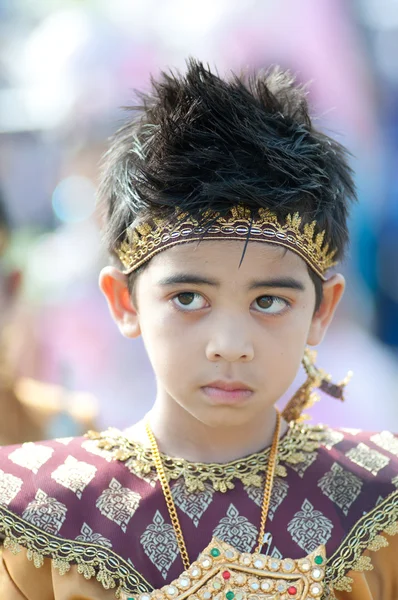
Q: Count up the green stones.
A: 4